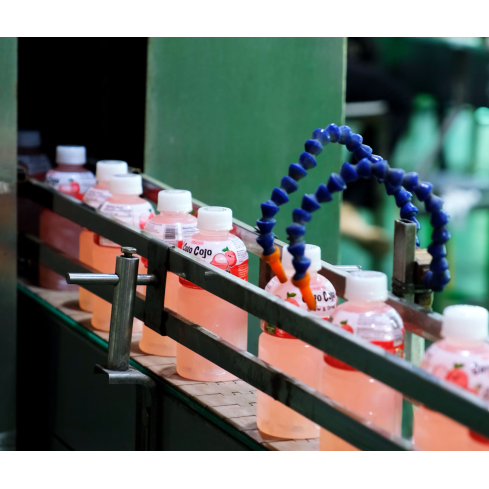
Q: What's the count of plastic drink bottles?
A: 9